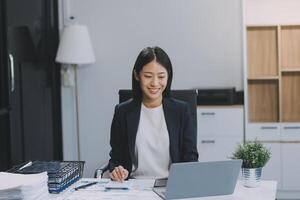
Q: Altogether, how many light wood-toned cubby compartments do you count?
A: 4